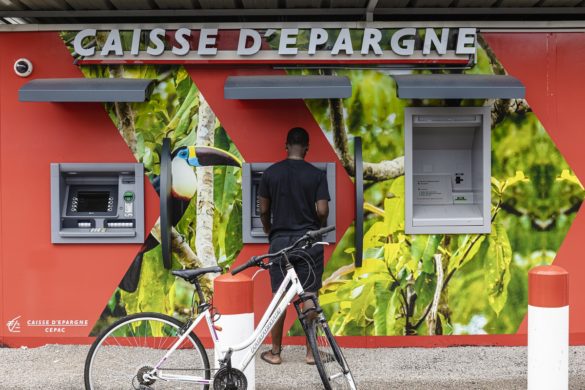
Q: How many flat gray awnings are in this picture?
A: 3